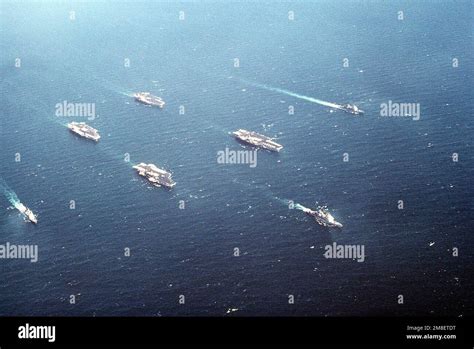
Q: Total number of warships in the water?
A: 7